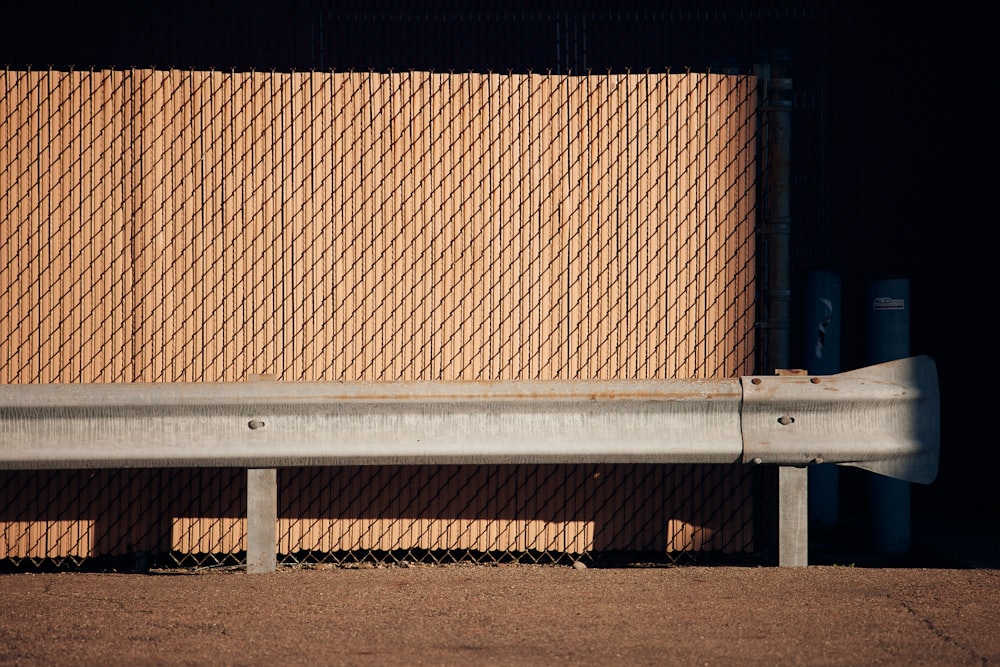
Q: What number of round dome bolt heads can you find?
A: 6